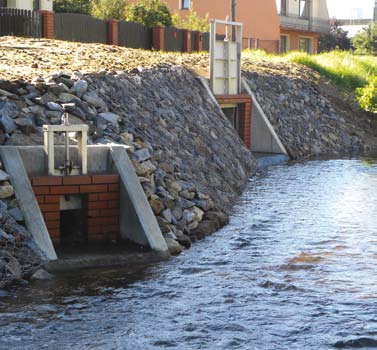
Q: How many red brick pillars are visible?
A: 5